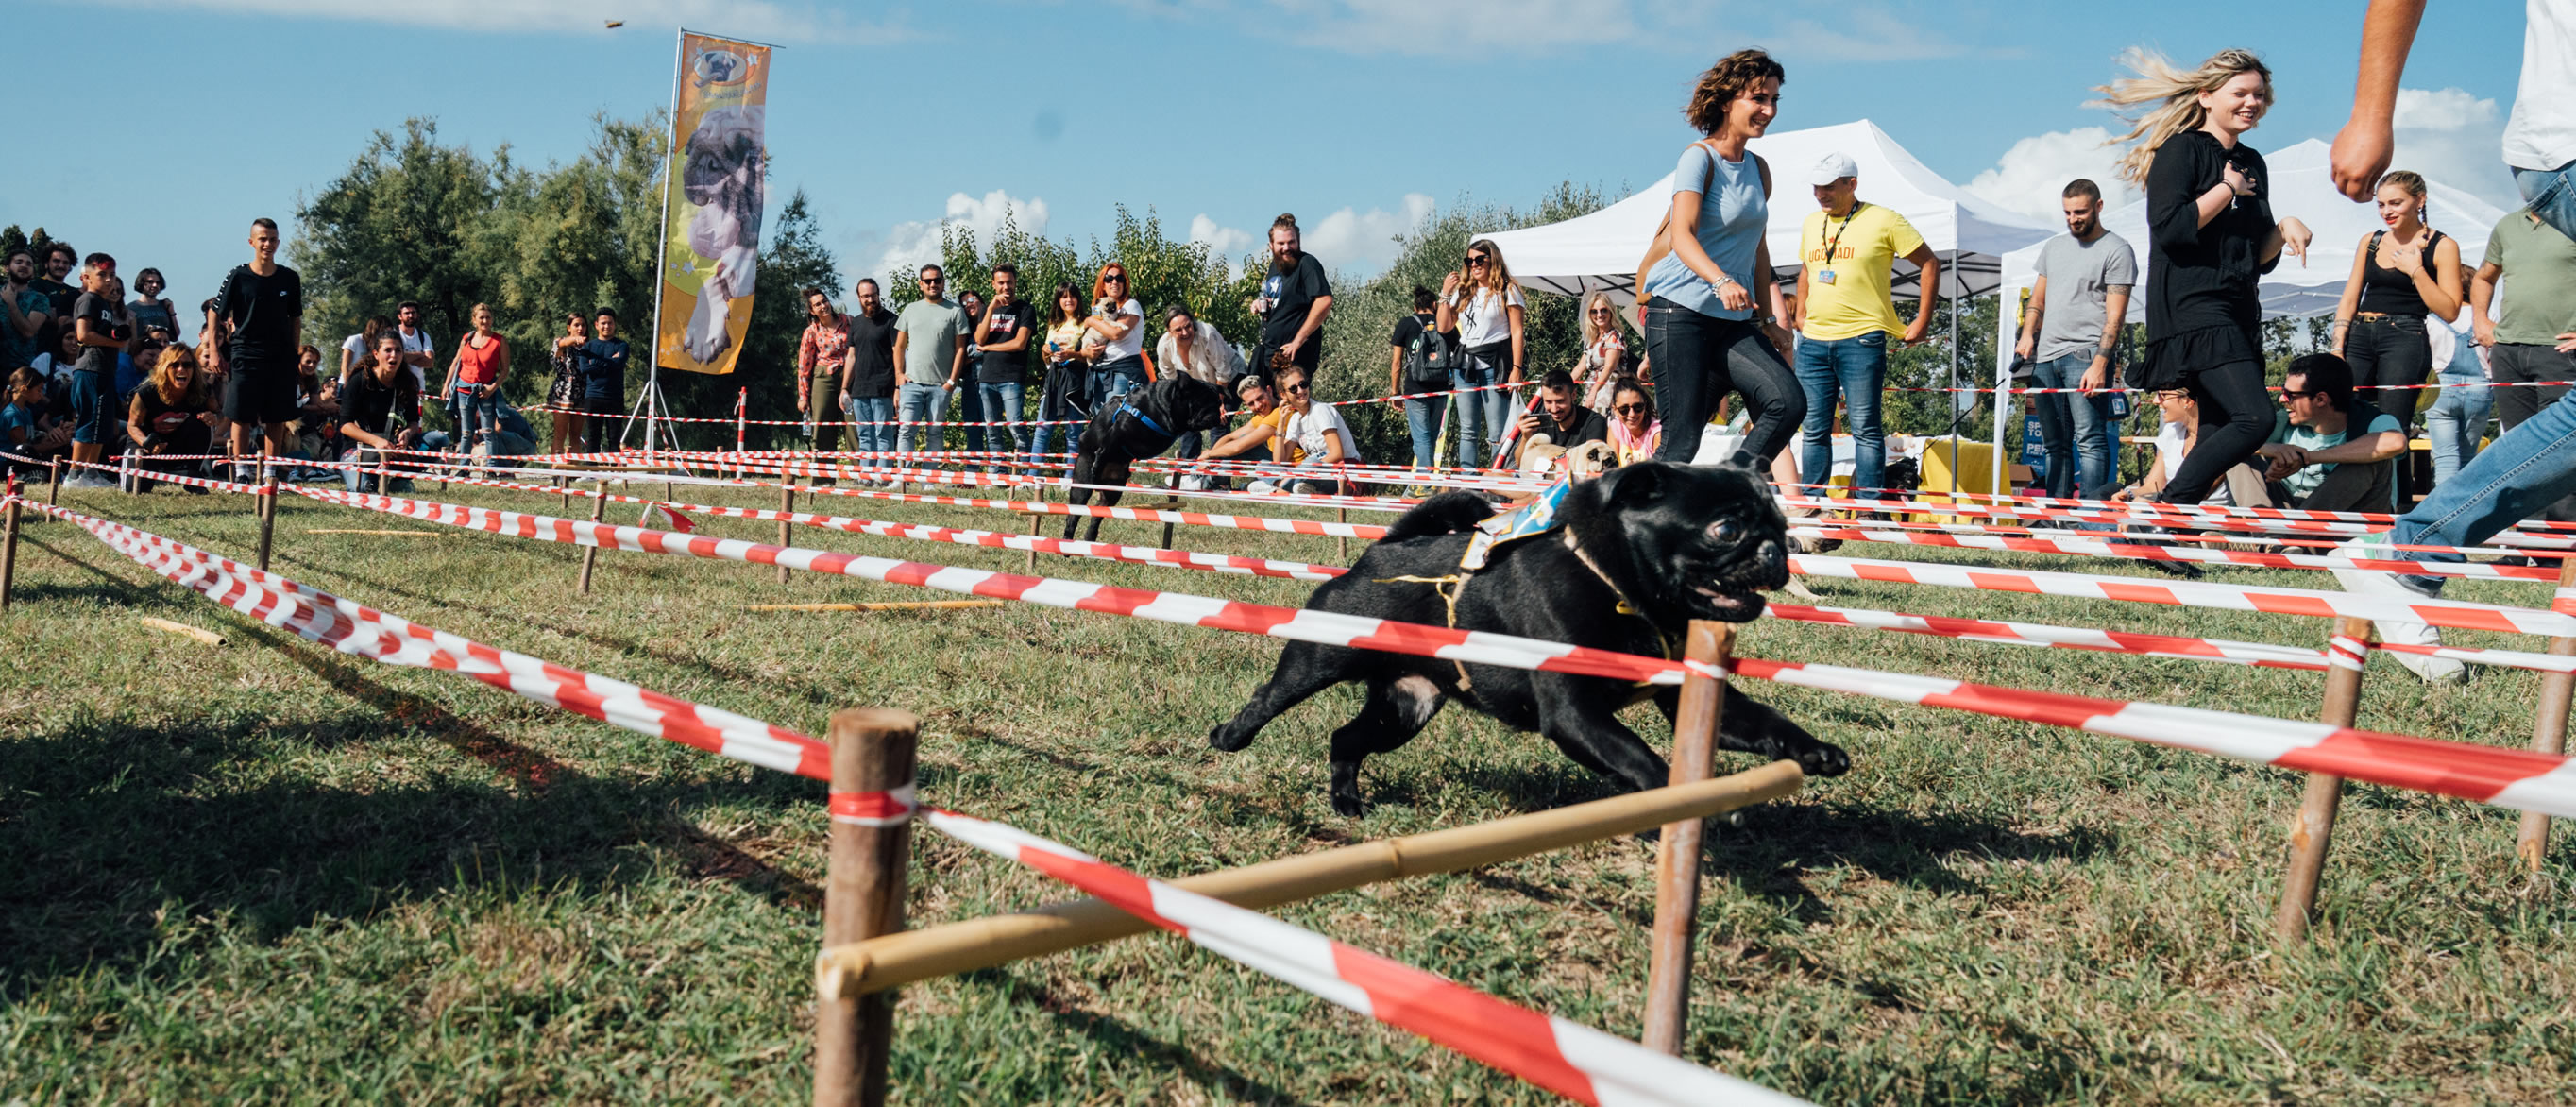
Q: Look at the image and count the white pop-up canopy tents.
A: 2